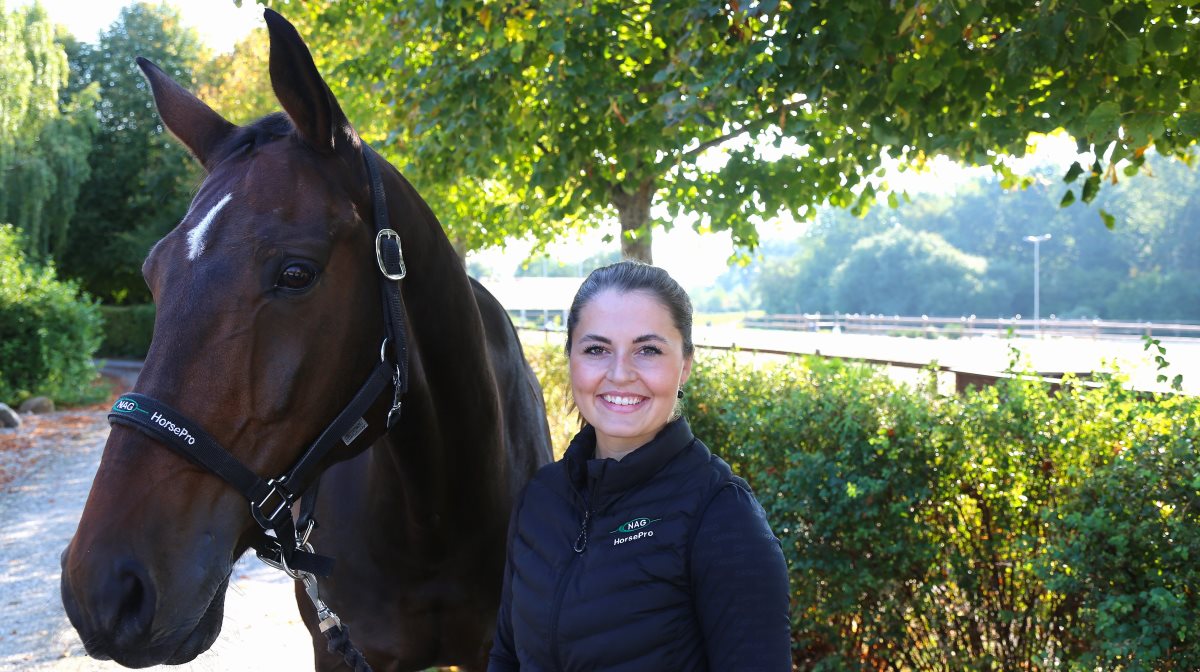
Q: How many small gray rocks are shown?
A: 2